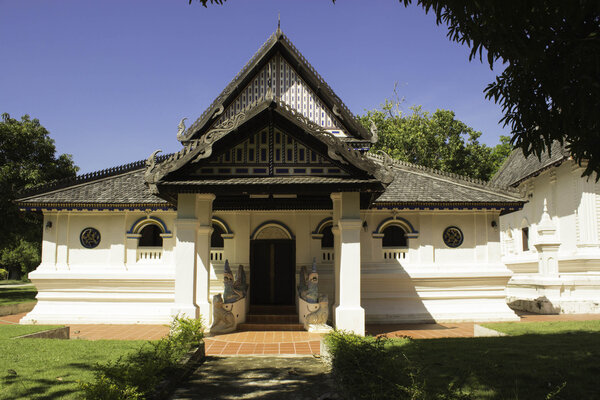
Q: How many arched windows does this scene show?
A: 4